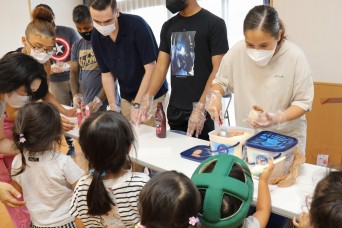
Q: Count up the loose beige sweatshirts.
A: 1